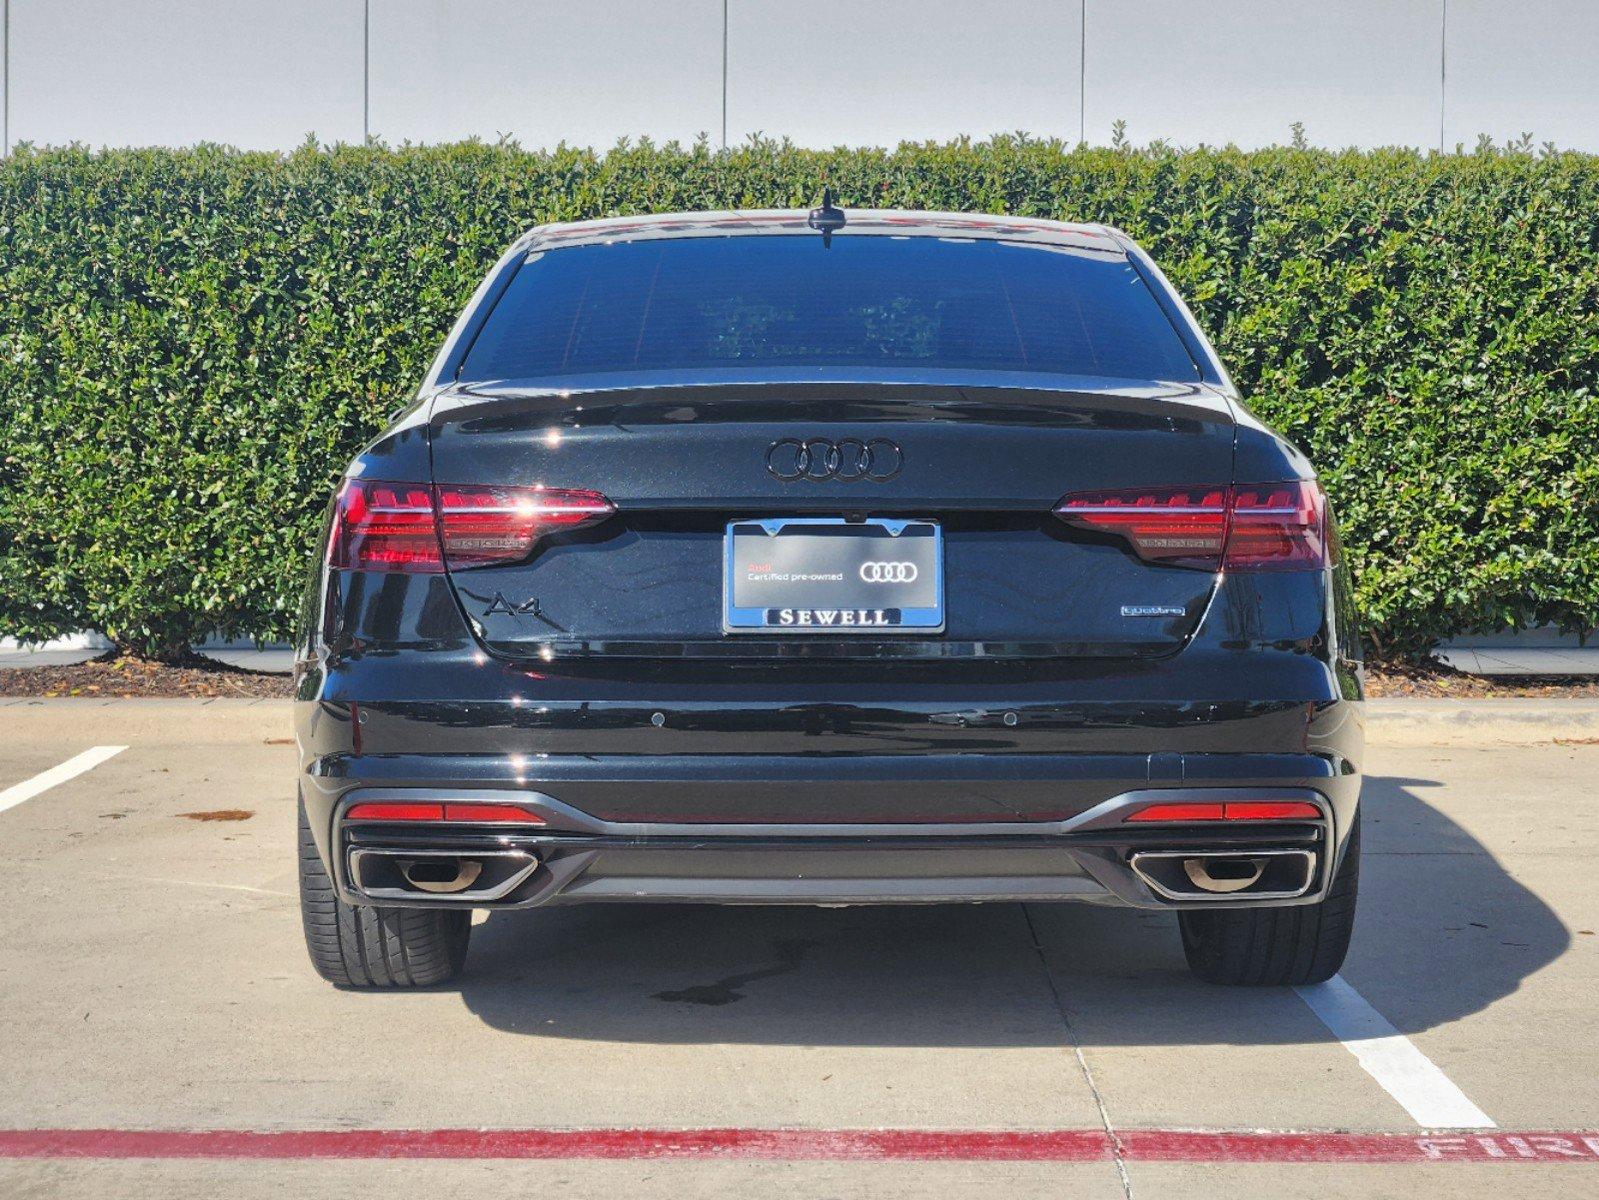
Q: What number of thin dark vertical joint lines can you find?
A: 5